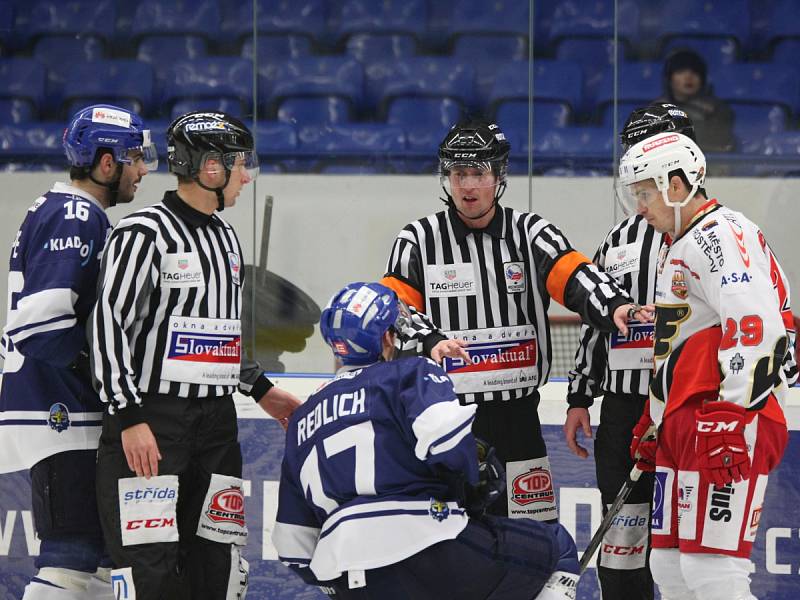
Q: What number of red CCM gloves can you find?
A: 2